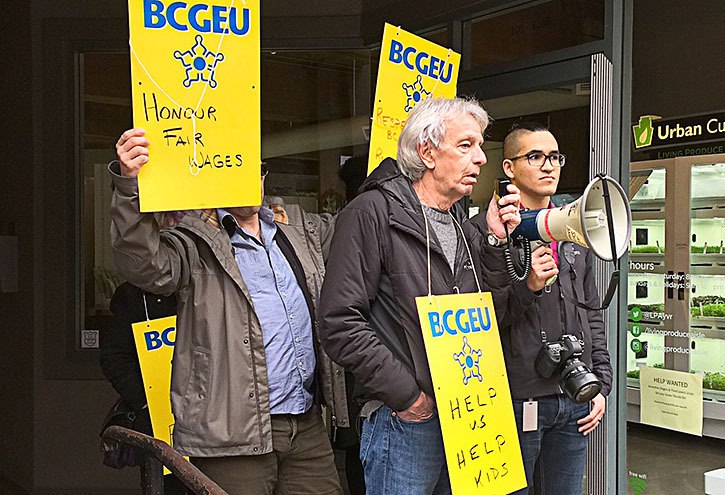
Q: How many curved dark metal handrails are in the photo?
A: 1